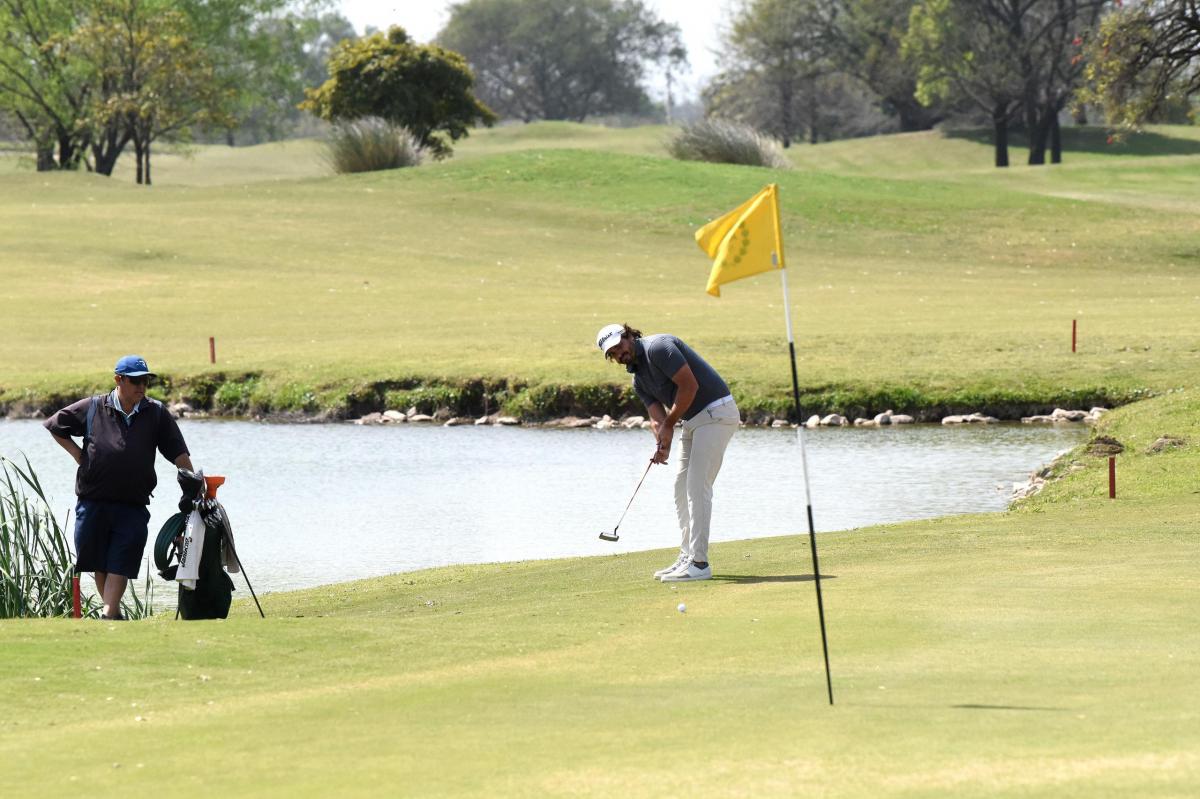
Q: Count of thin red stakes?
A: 4